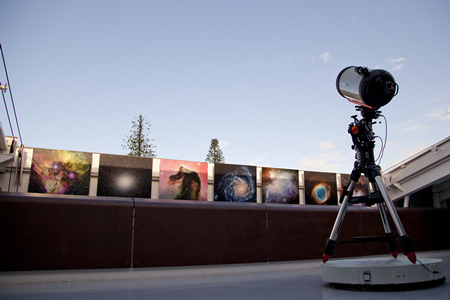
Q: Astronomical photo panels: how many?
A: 7